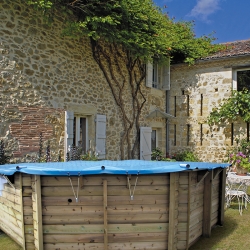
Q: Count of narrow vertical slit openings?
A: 8